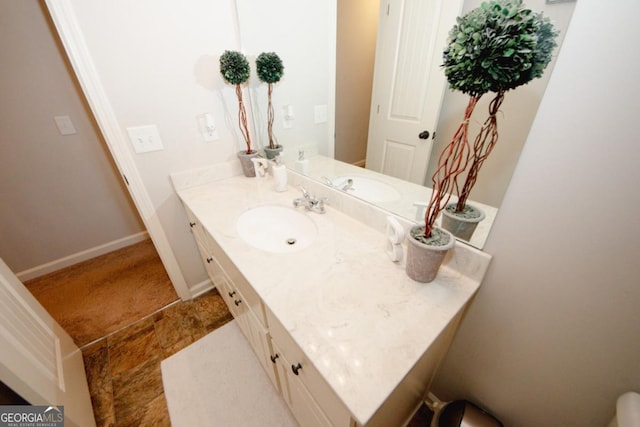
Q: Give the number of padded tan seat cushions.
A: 0